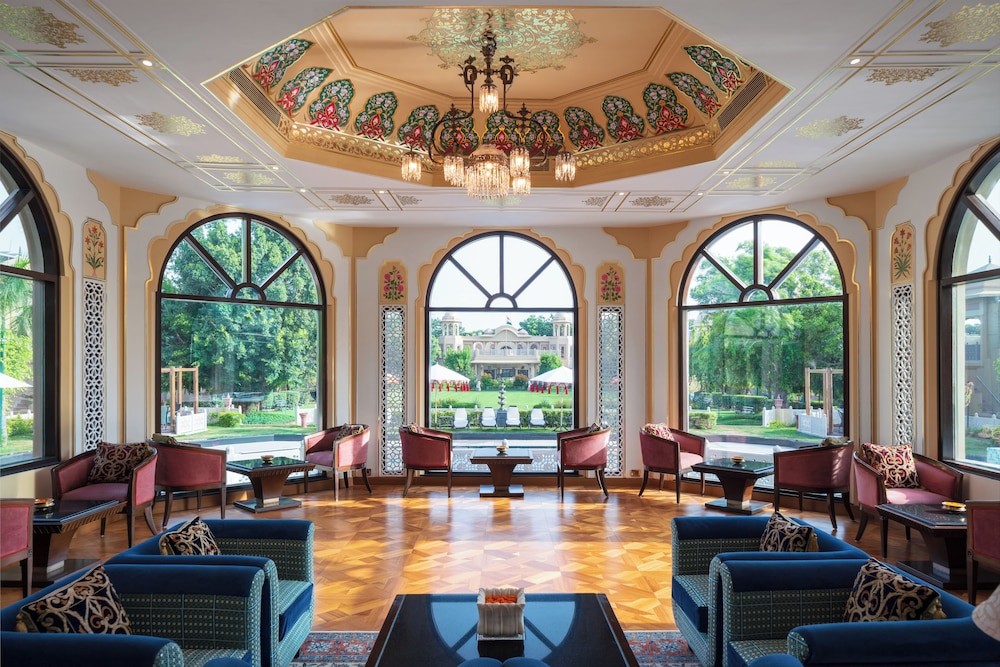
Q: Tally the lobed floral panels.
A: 13